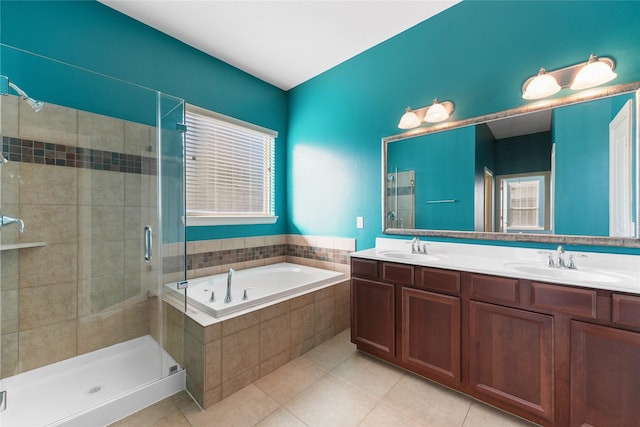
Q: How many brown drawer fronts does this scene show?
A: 6